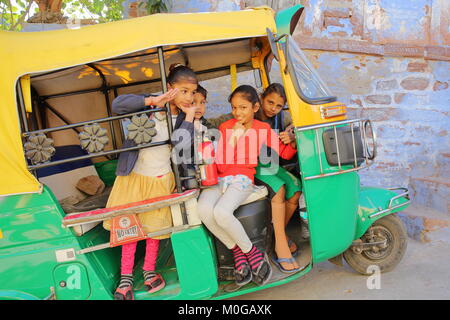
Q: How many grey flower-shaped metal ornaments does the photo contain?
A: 3